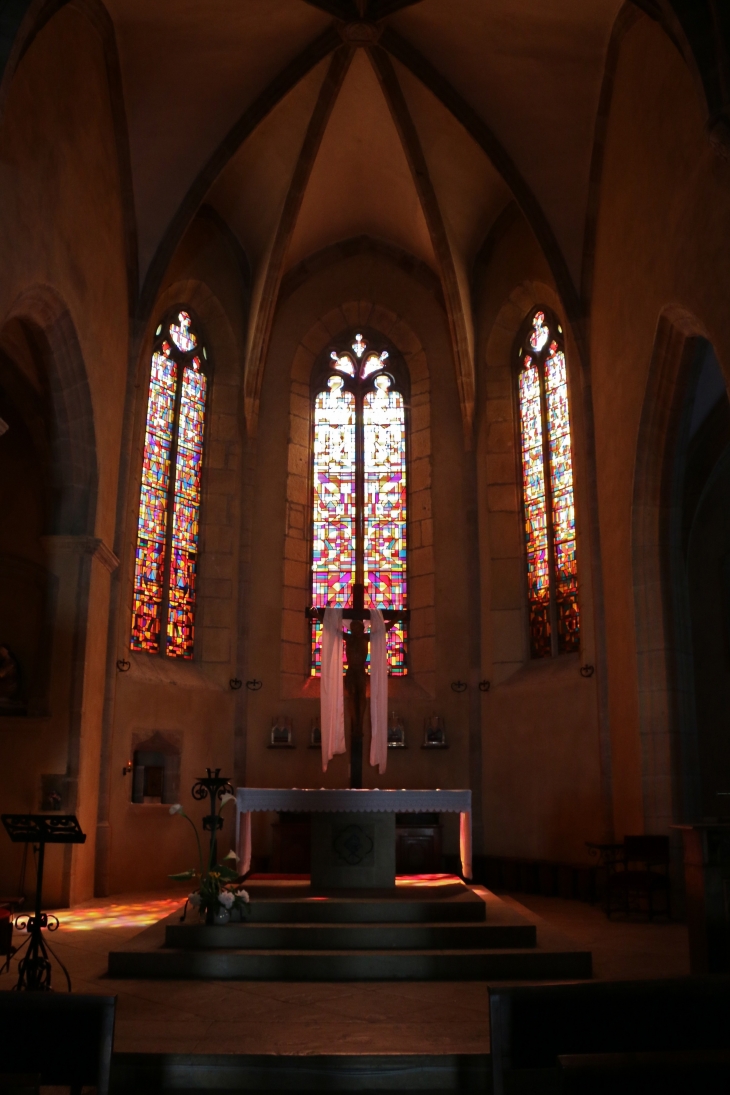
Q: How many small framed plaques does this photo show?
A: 4